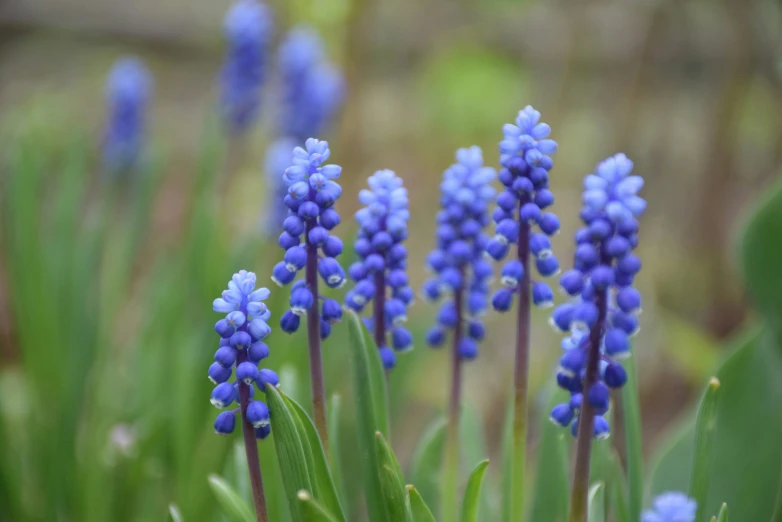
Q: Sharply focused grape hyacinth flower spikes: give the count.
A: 6